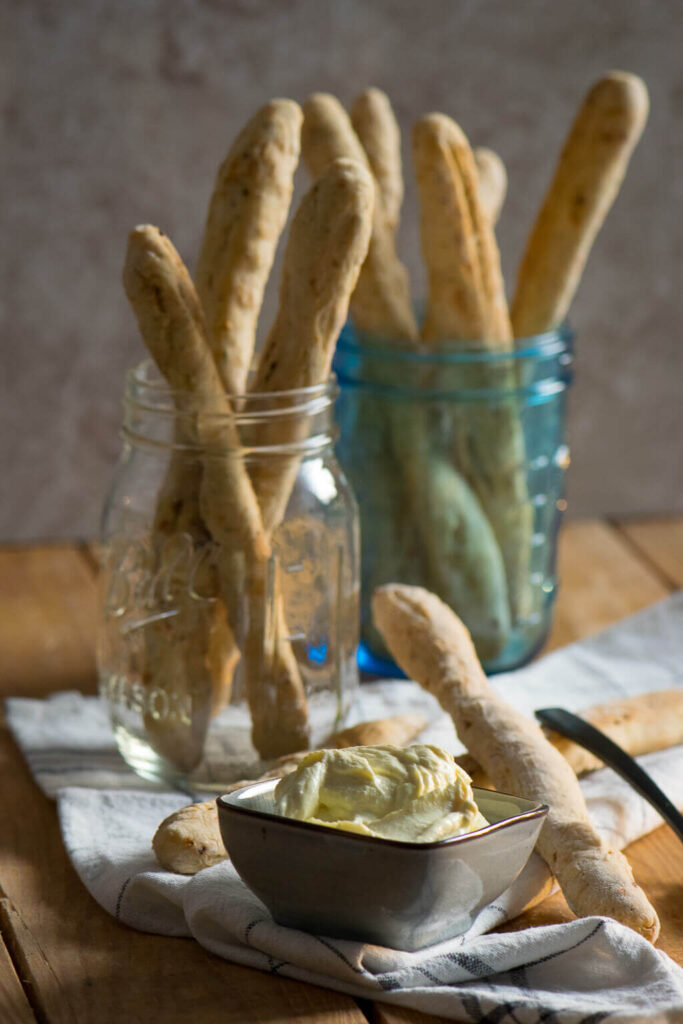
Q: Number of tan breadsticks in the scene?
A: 11